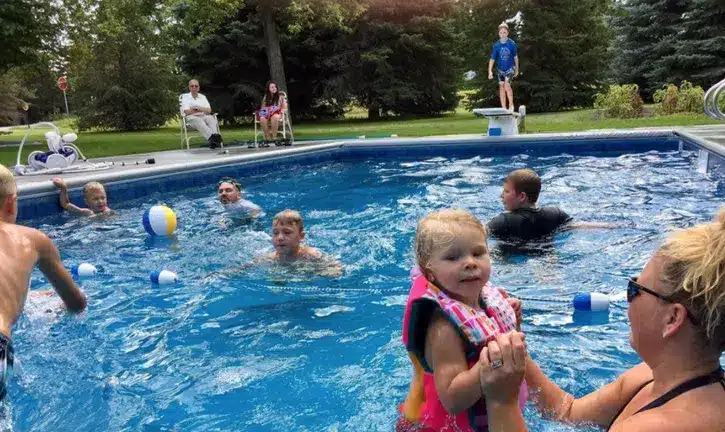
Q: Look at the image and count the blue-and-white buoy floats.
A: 3